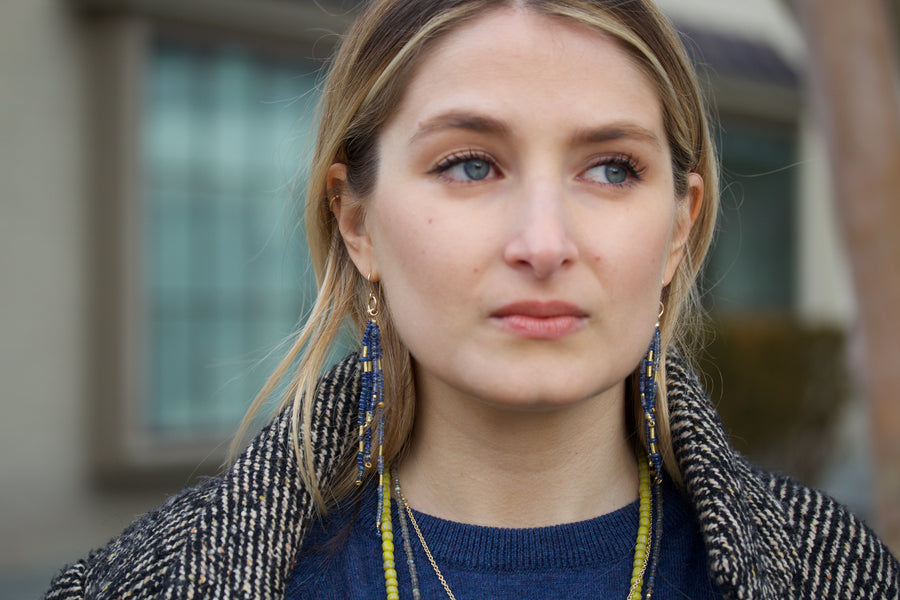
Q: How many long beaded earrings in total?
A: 2